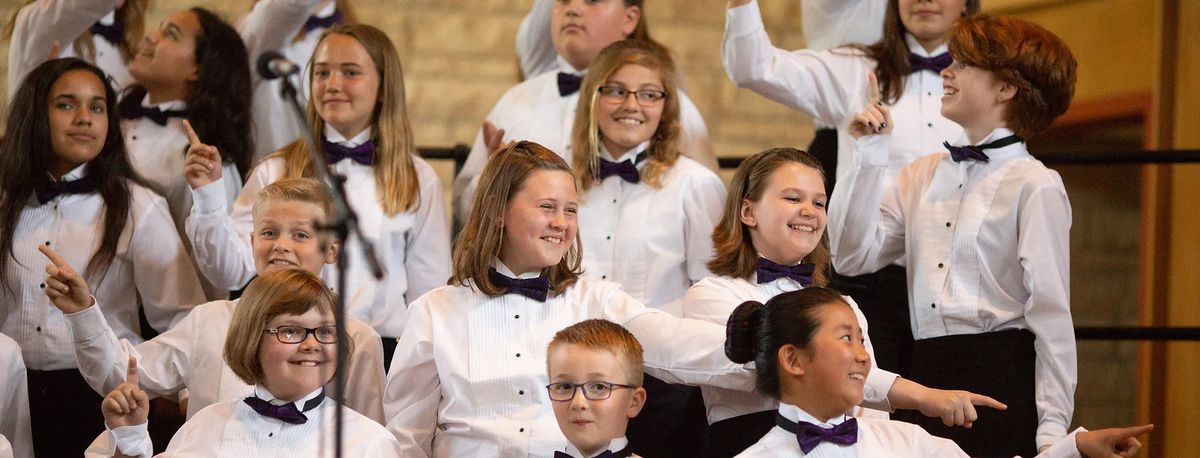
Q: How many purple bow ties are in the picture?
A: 14